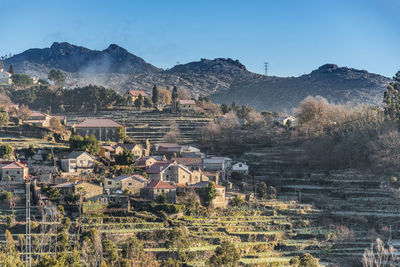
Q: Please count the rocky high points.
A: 4